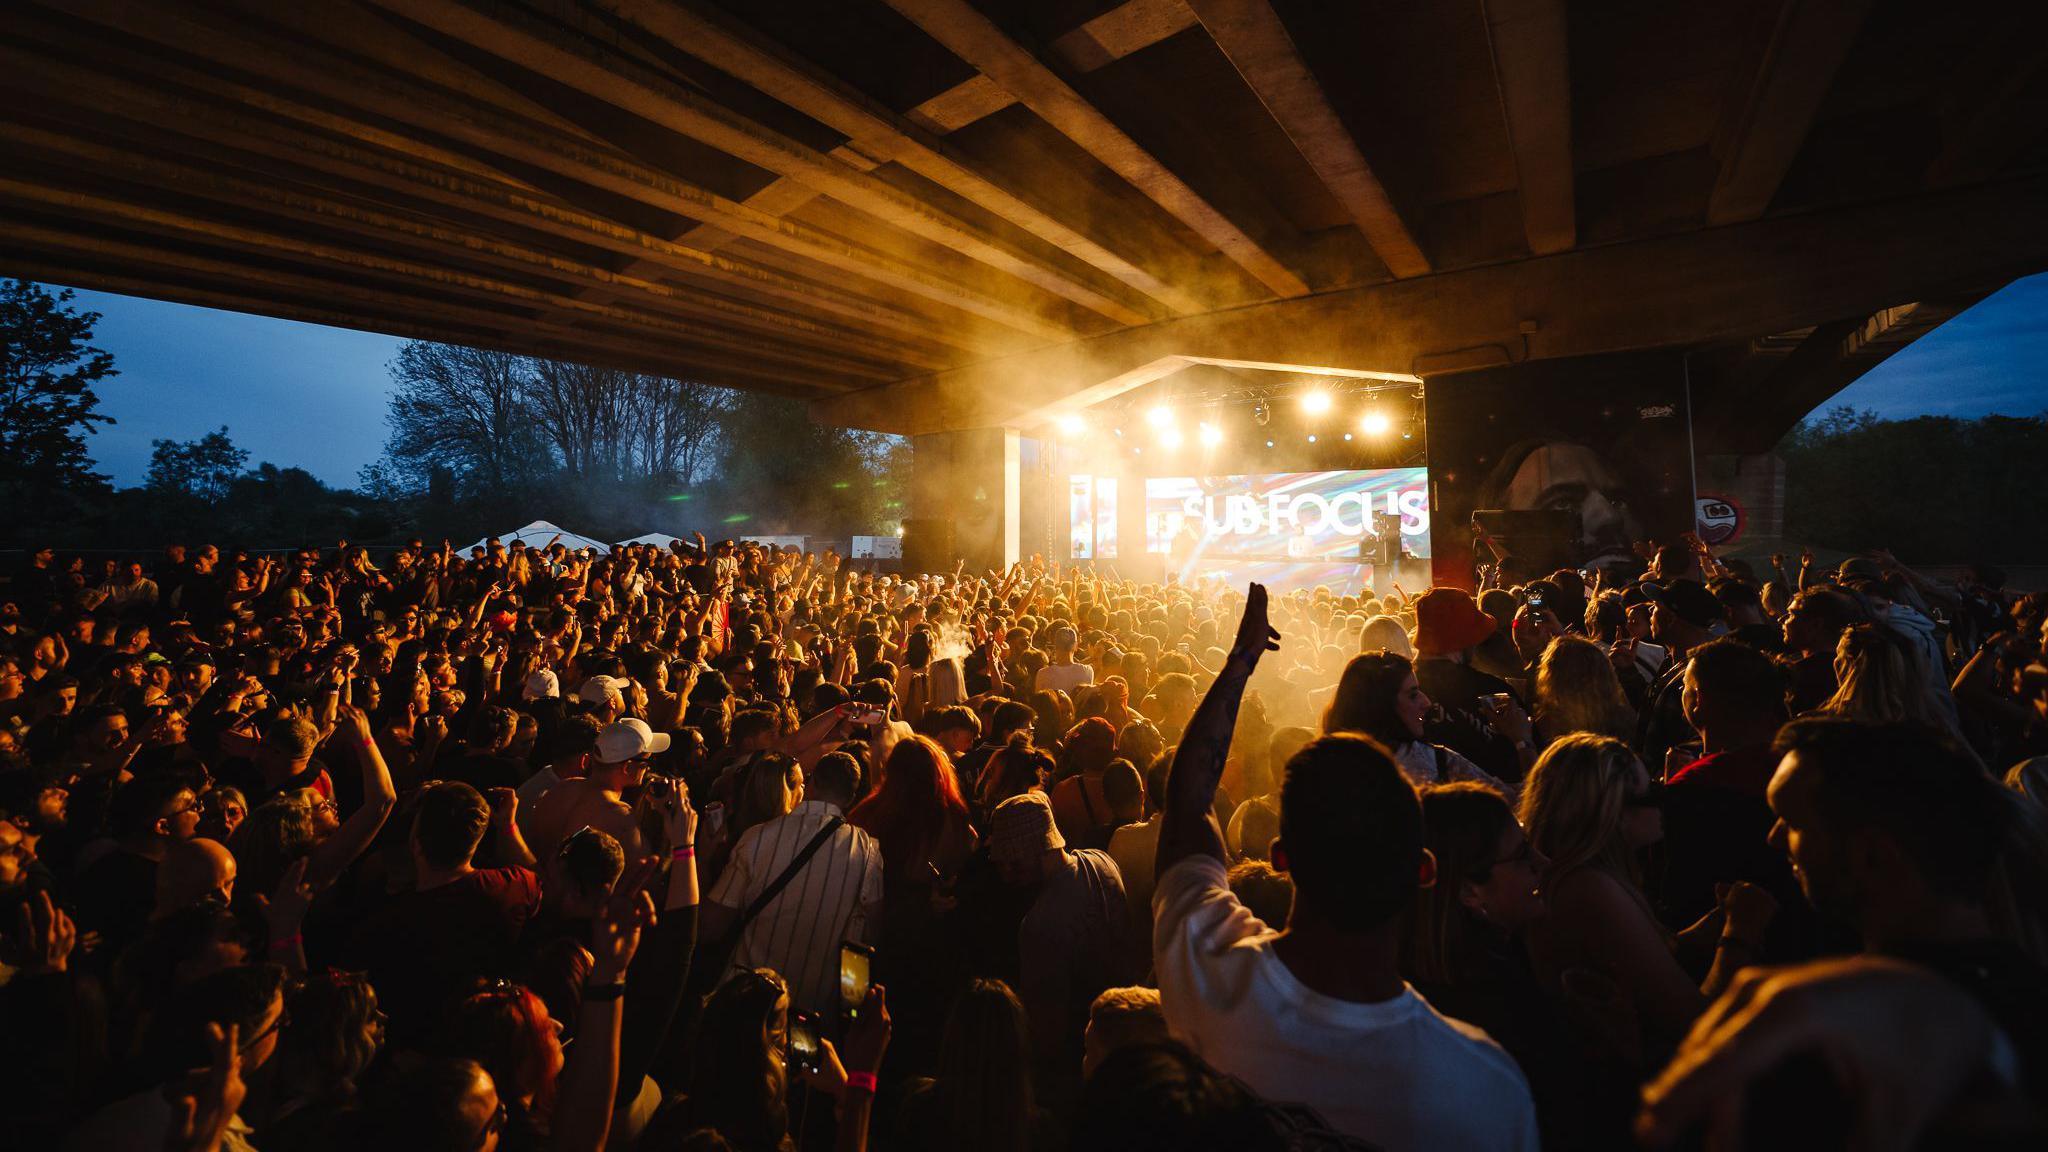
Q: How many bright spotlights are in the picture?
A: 6